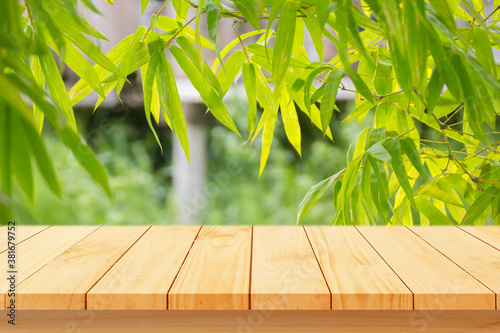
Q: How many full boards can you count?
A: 6